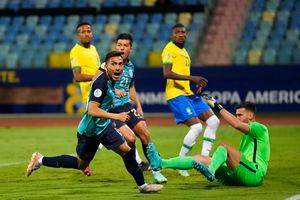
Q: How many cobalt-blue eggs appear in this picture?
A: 0